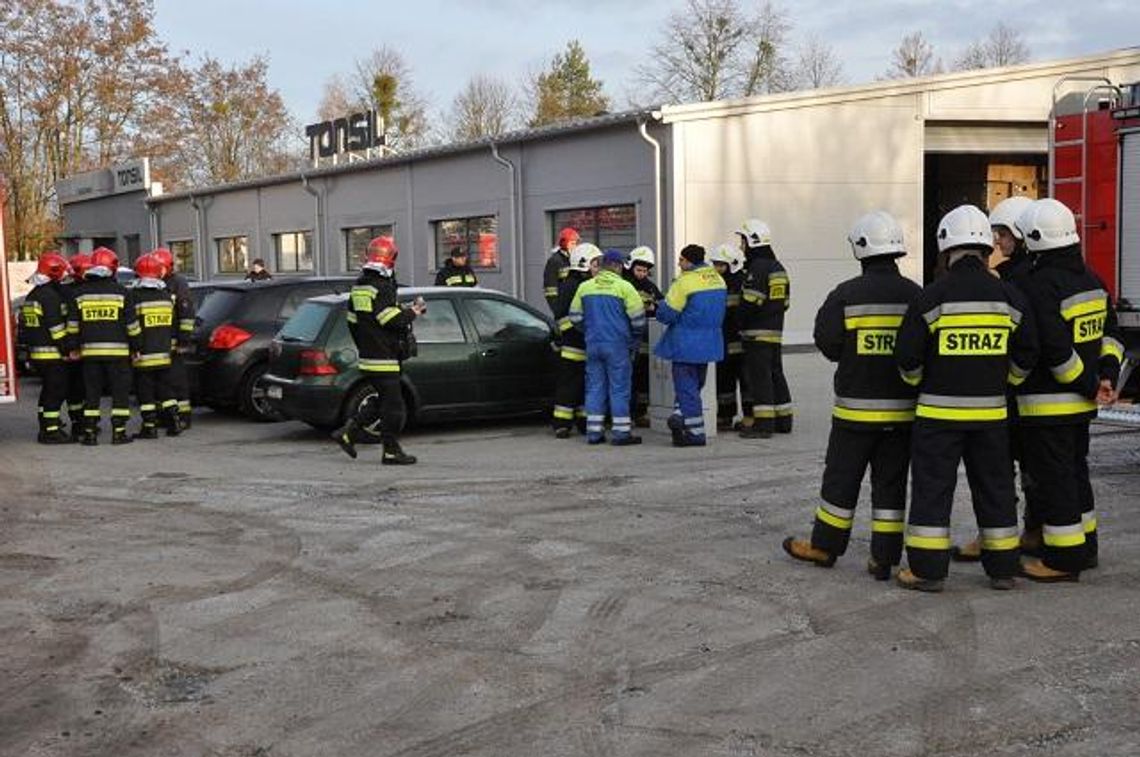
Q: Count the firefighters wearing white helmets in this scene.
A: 8